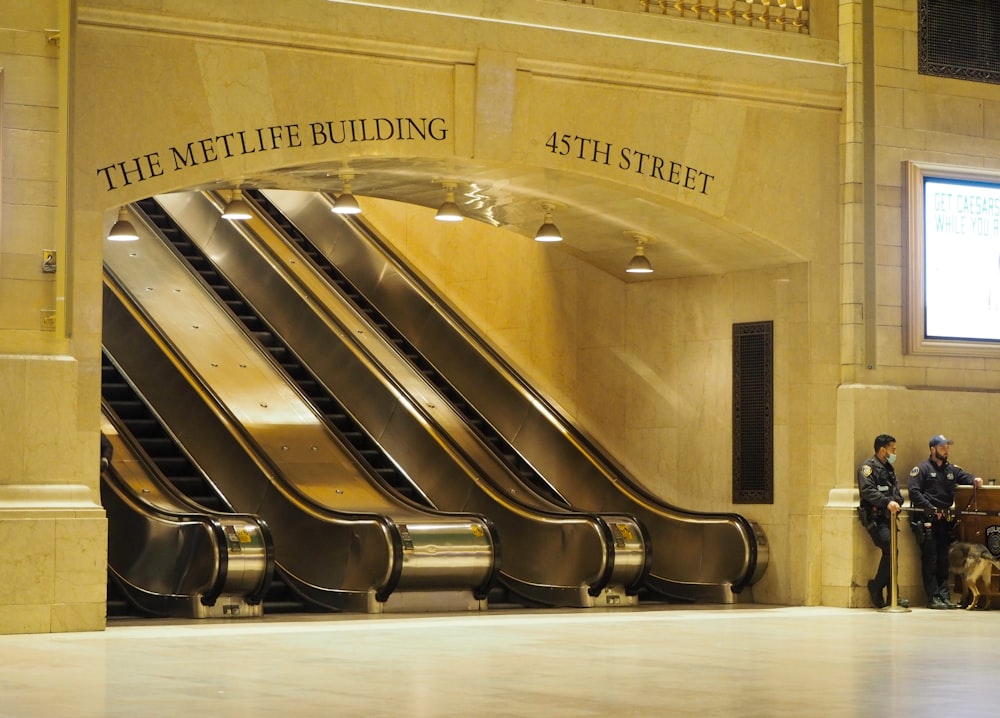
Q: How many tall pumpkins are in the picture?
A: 0